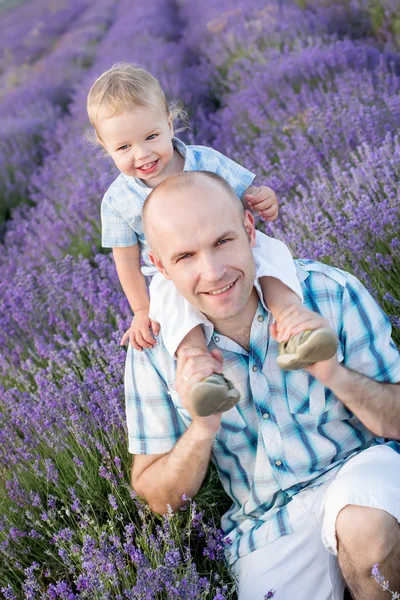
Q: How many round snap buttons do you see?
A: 5